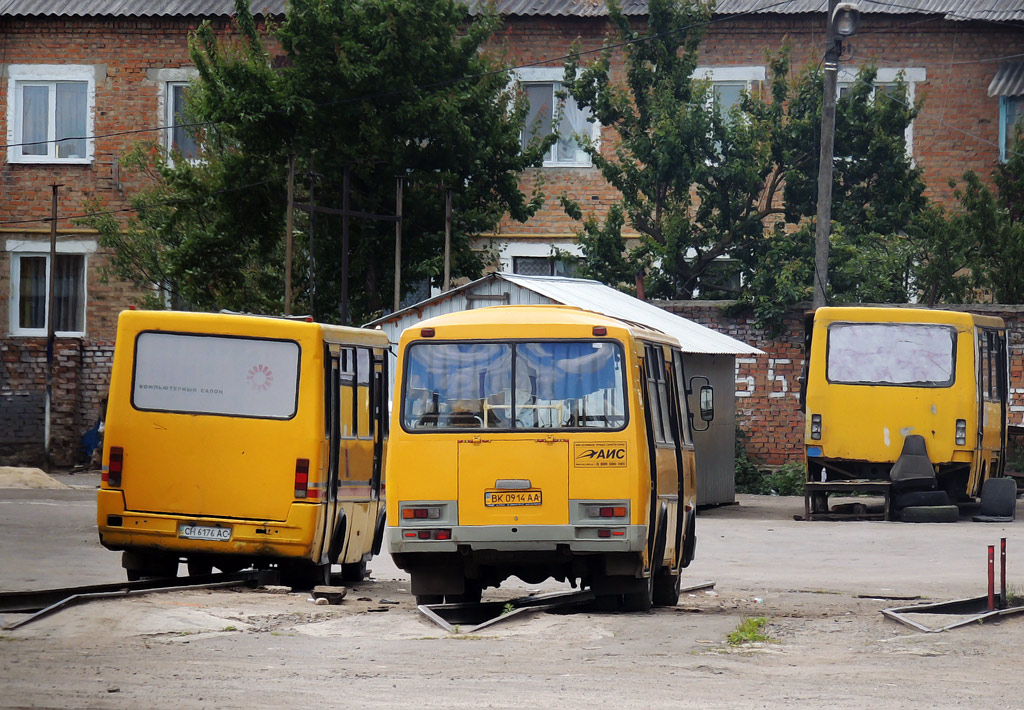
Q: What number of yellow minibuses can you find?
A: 3